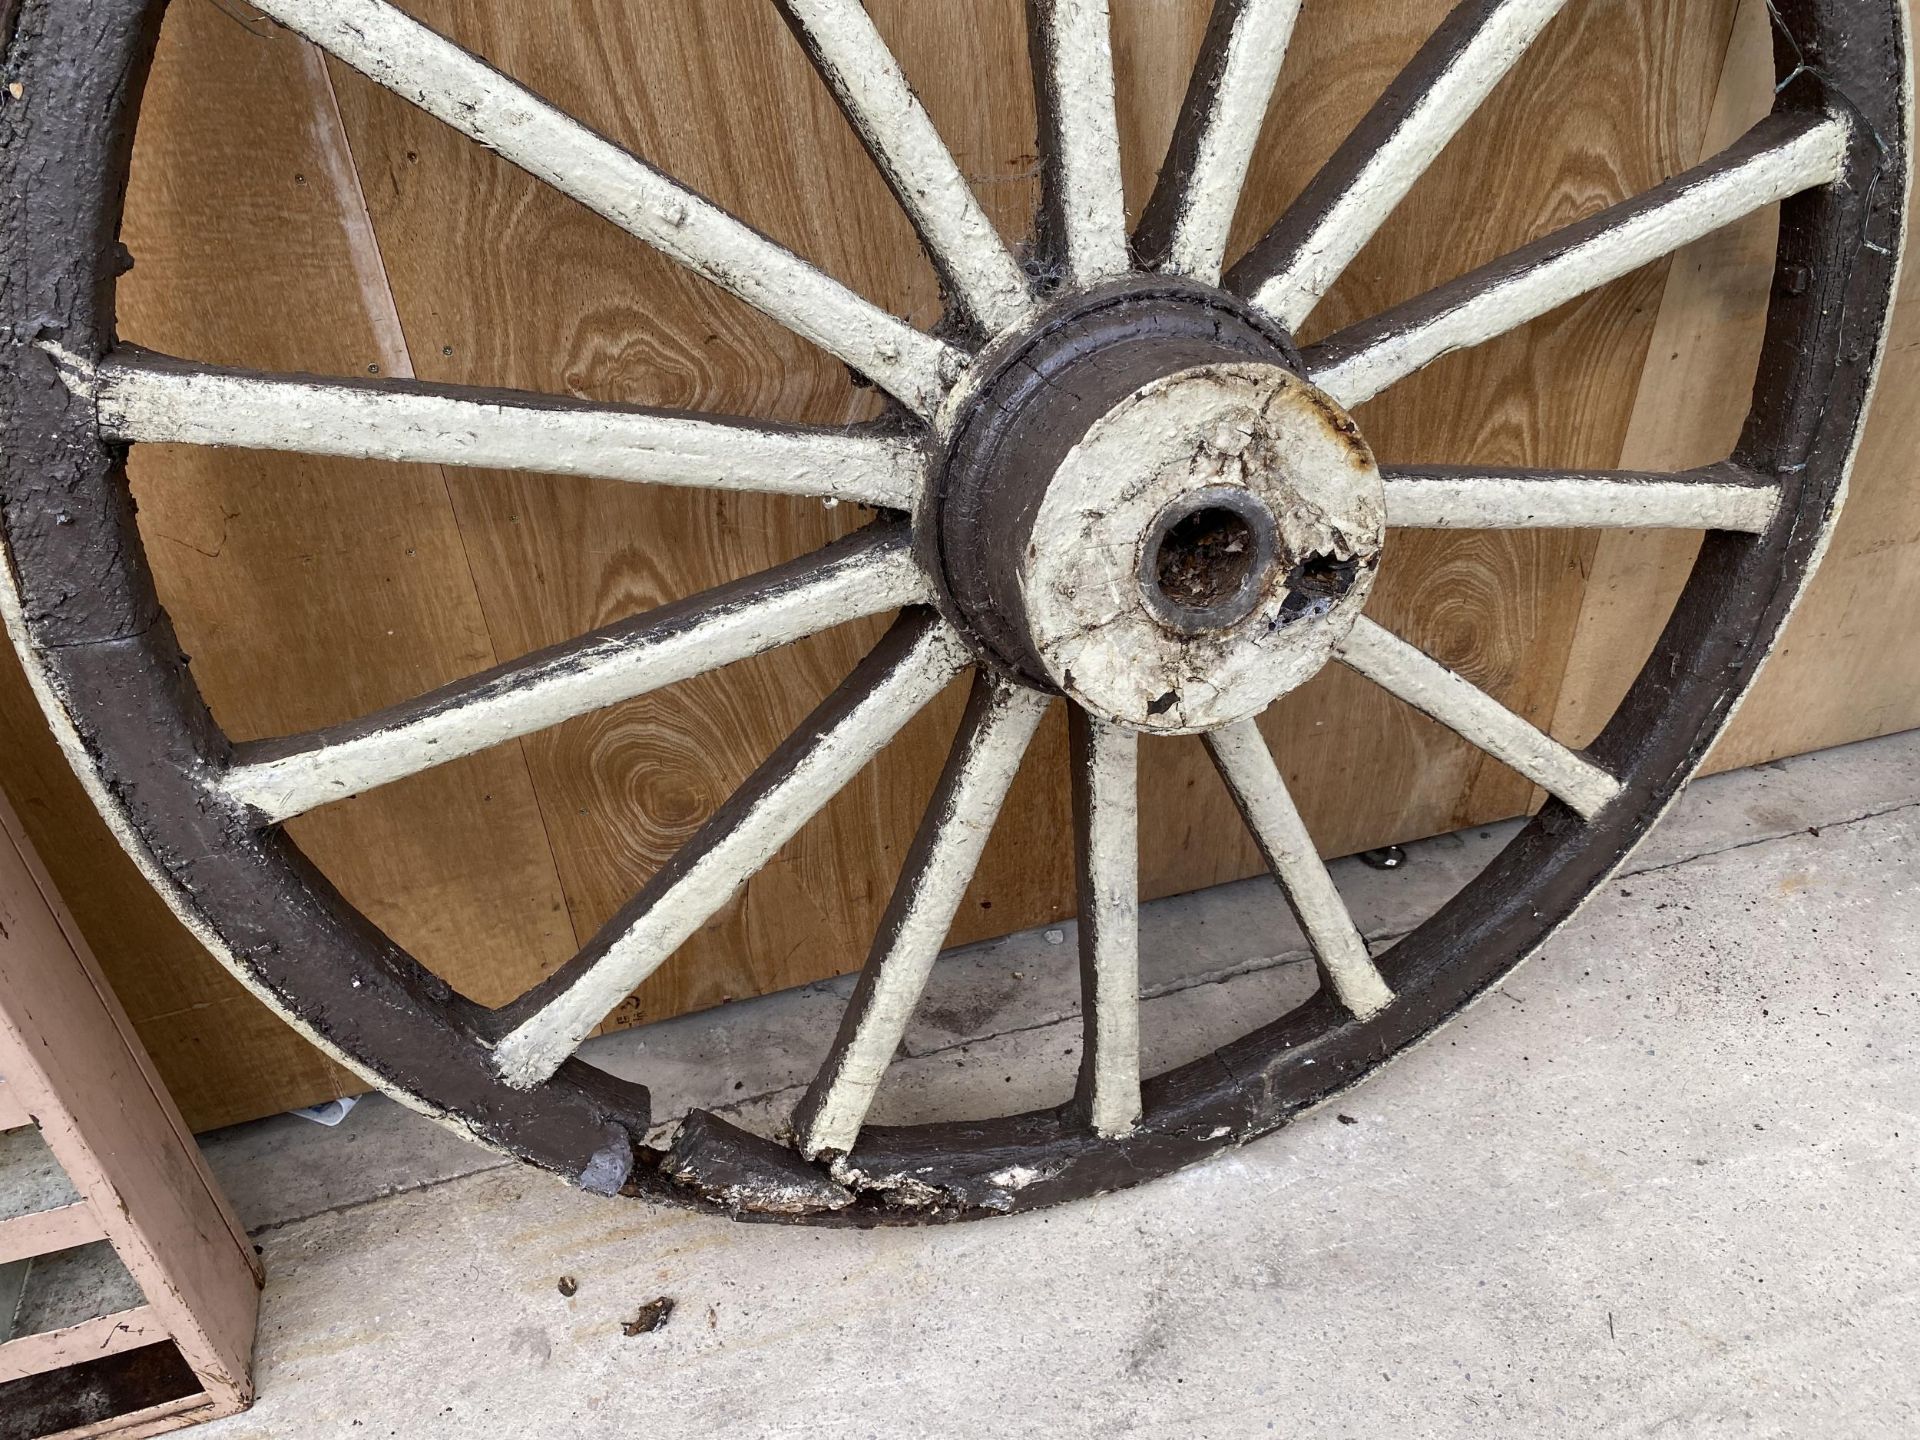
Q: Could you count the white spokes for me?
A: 14